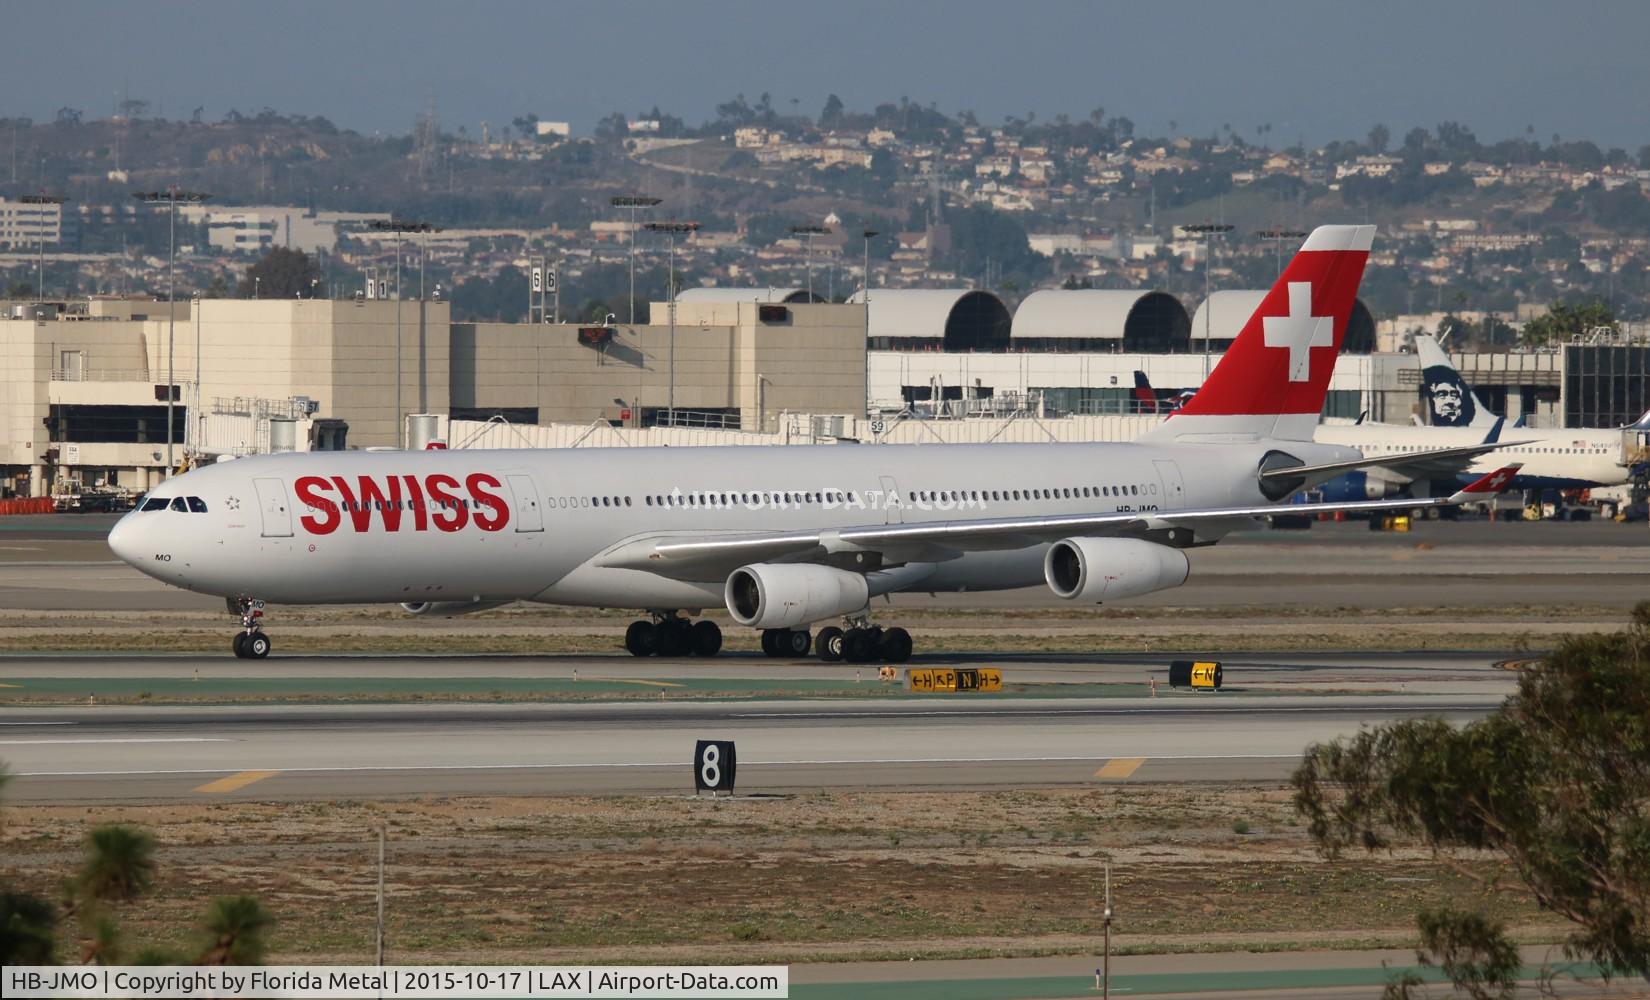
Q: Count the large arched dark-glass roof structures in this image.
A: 4